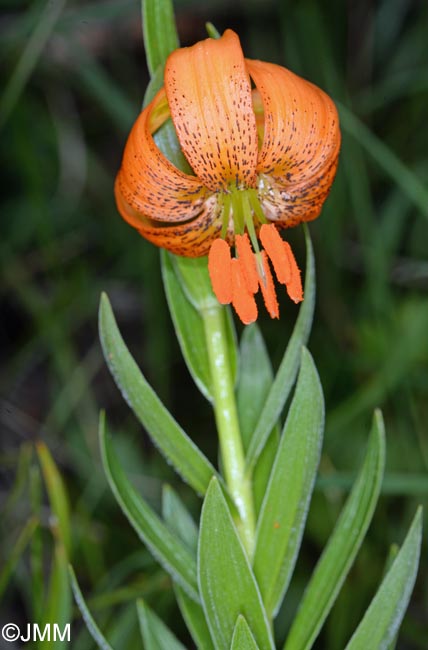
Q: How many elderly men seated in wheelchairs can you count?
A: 0